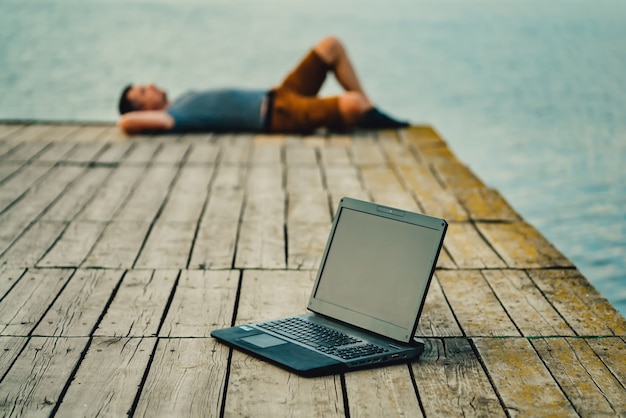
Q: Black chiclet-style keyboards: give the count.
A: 1